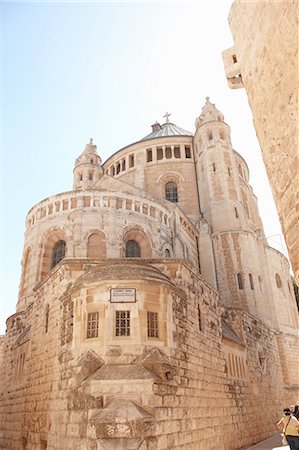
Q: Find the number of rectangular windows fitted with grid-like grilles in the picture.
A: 3